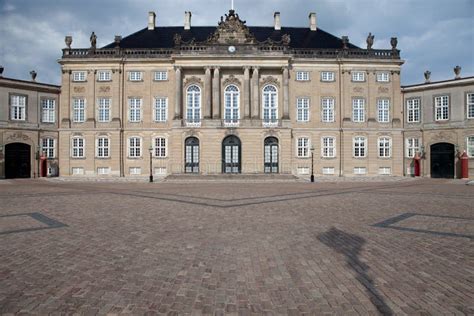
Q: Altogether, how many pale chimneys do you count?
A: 4